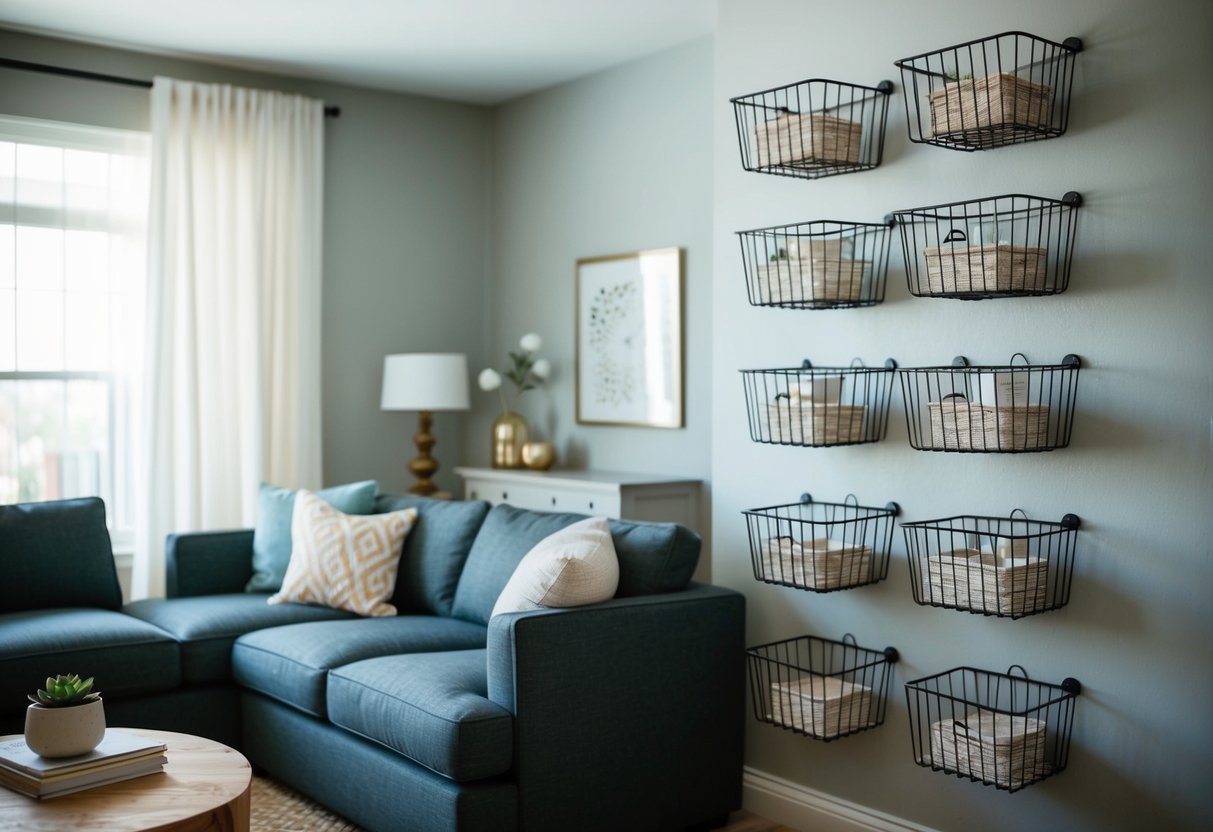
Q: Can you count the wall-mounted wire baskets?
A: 10